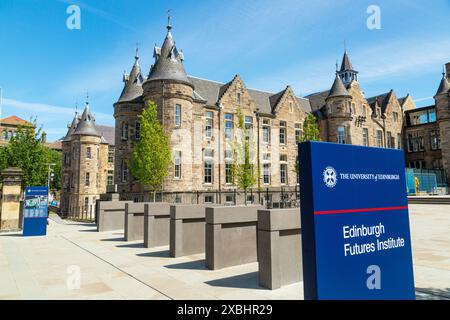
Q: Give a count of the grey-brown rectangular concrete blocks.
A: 6